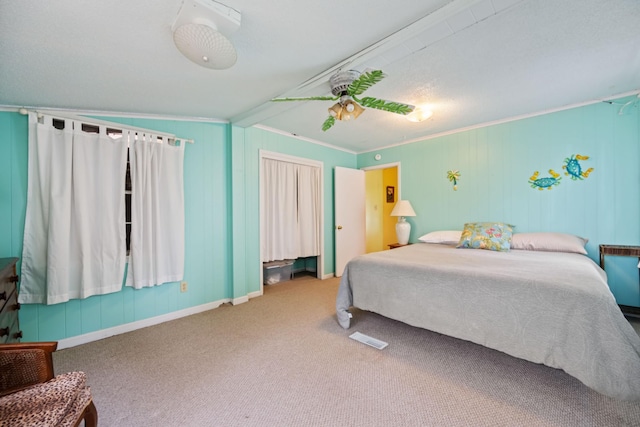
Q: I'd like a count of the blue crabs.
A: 2